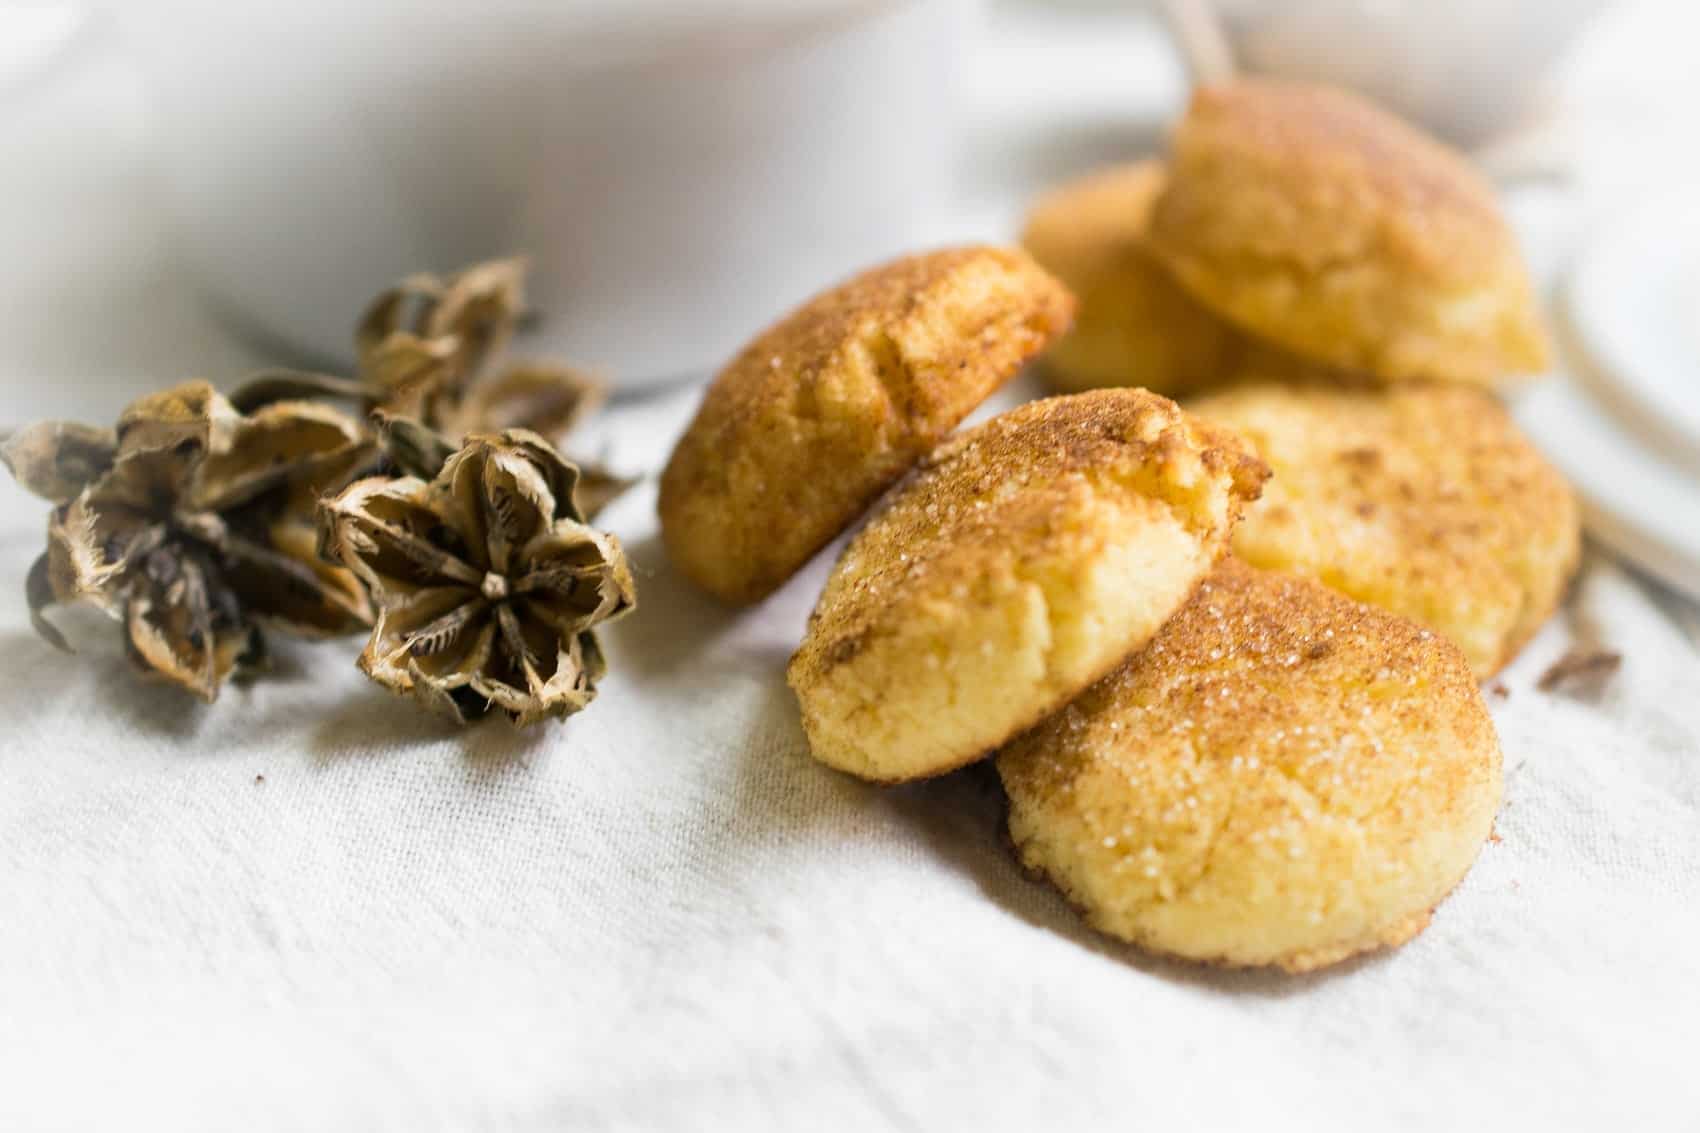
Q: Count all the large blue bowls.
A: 0